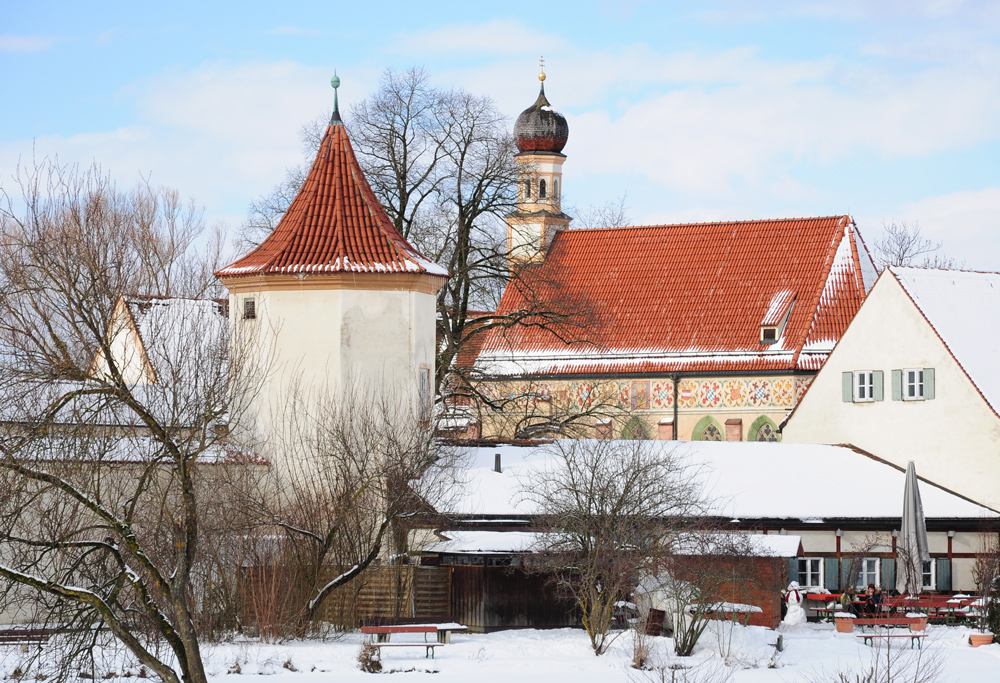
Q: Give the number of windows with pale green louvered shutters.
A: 2